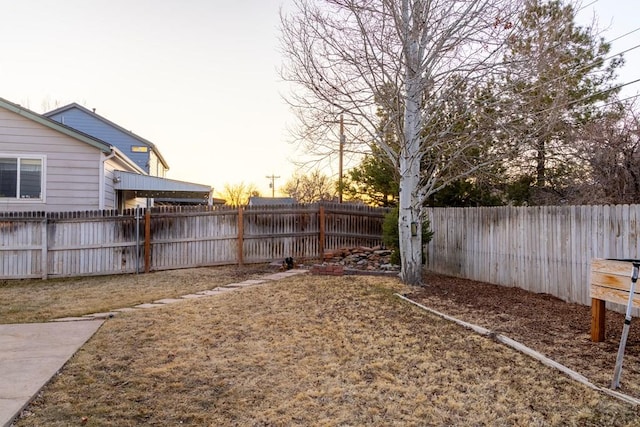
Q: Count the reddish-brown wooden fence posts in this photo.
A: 3